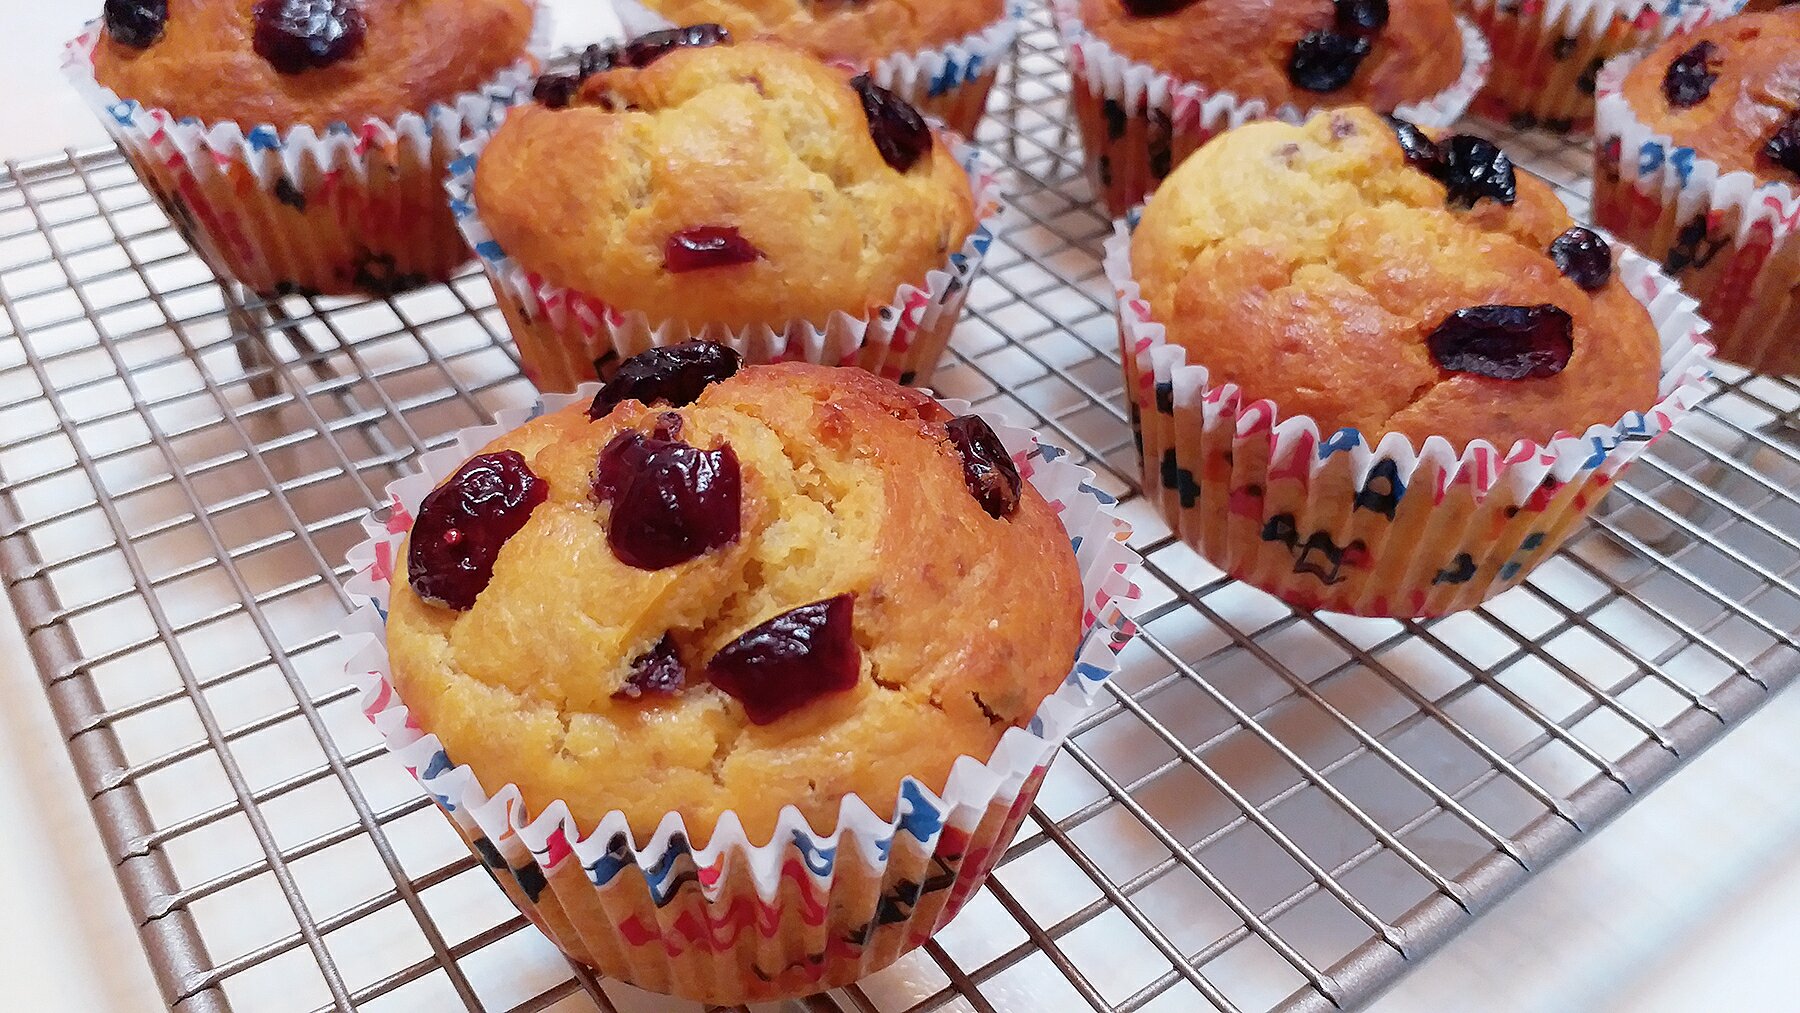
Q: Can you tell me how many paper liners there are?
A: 8